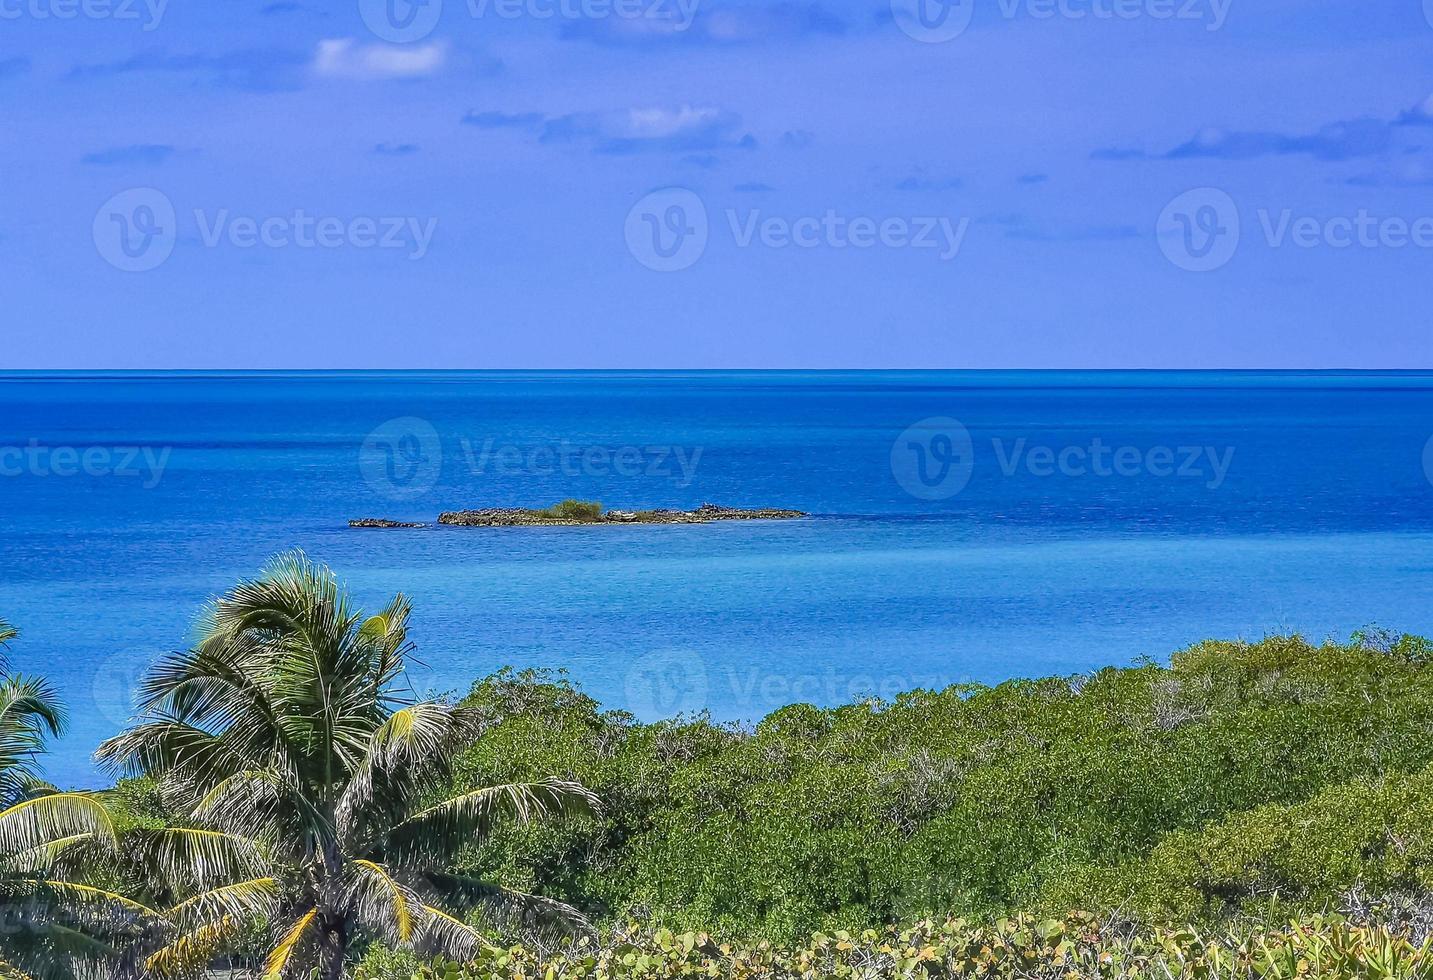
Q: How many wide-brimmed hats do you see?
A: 0